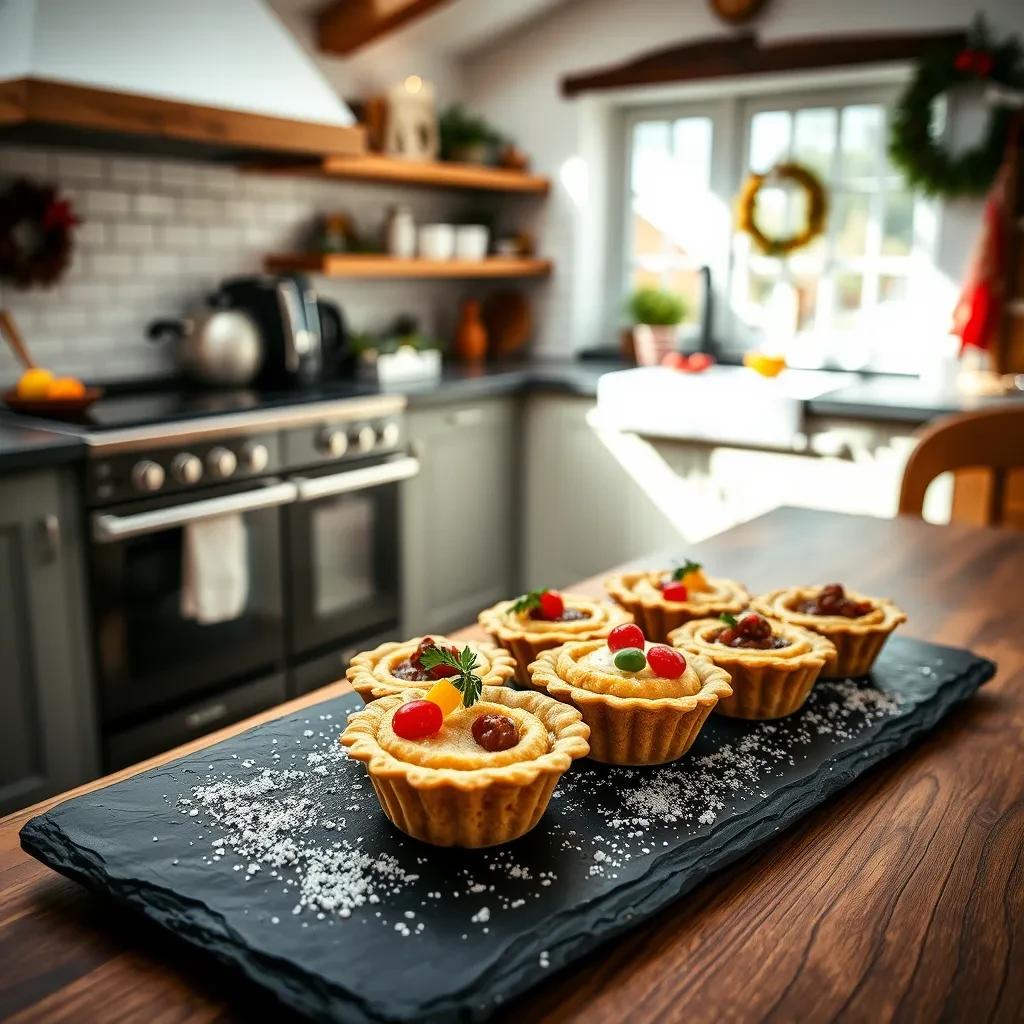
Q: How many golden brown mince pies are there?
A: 7